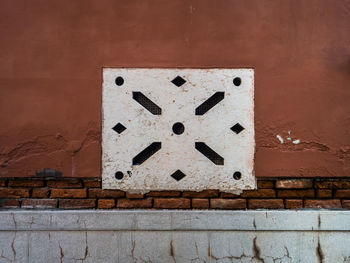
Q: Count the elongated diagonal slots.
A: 4